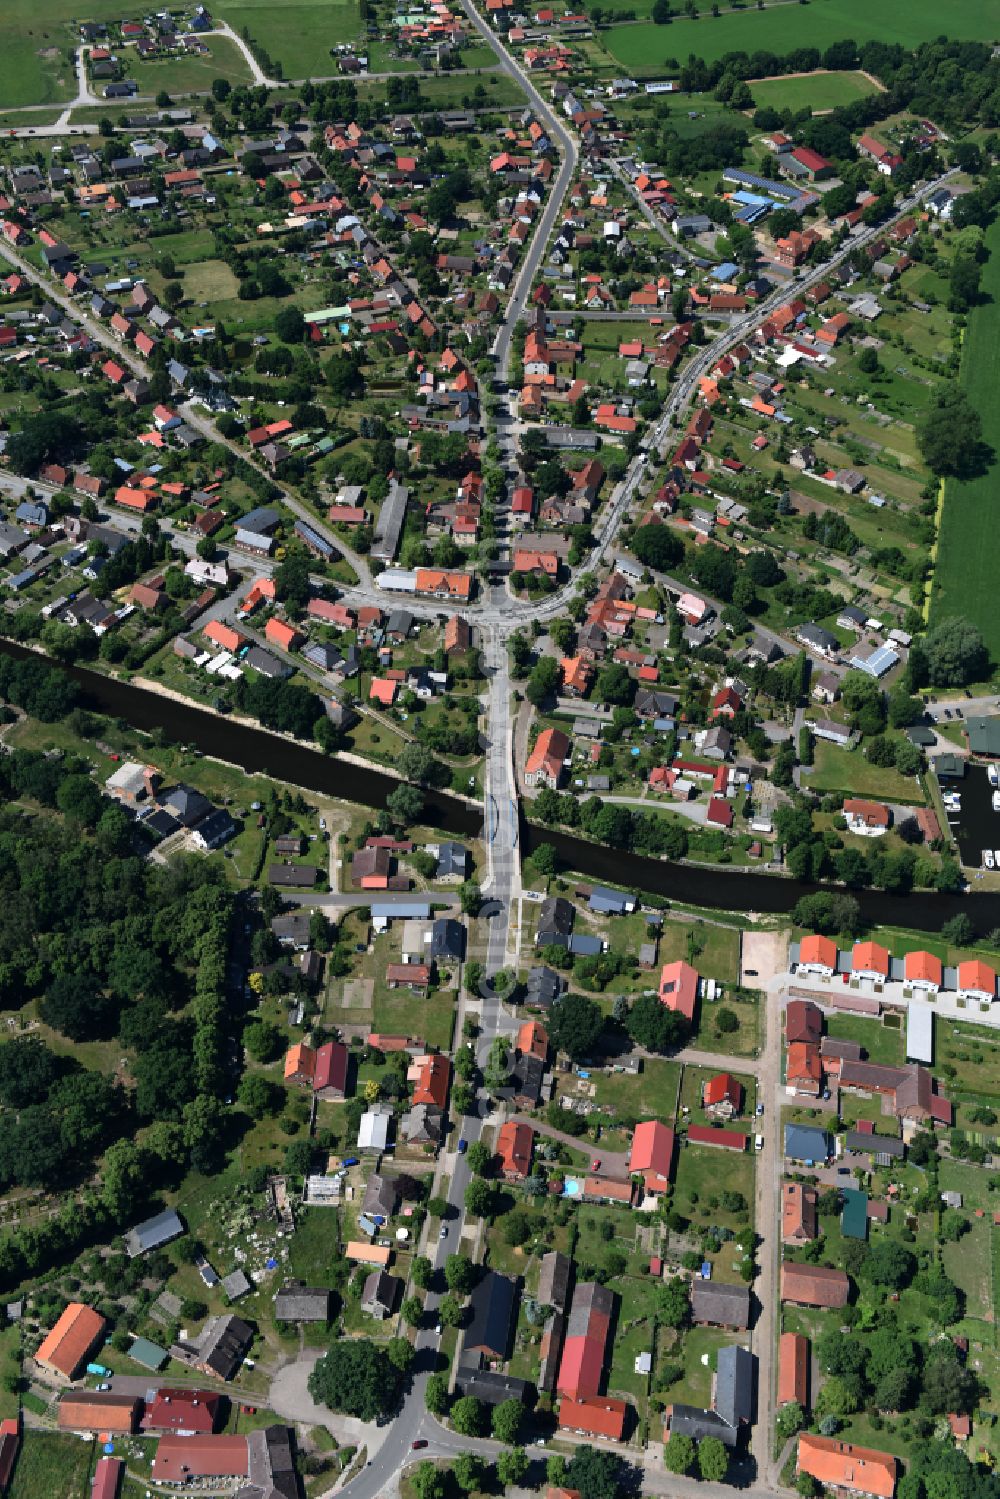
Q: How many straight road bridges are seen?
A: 1